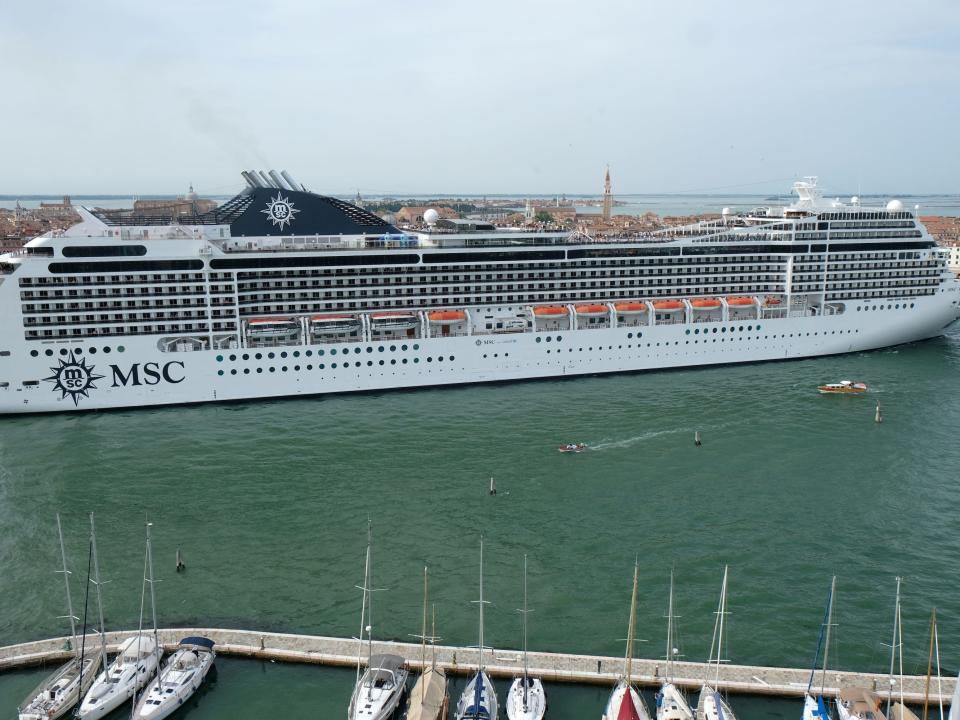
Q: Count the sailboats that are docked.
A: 13